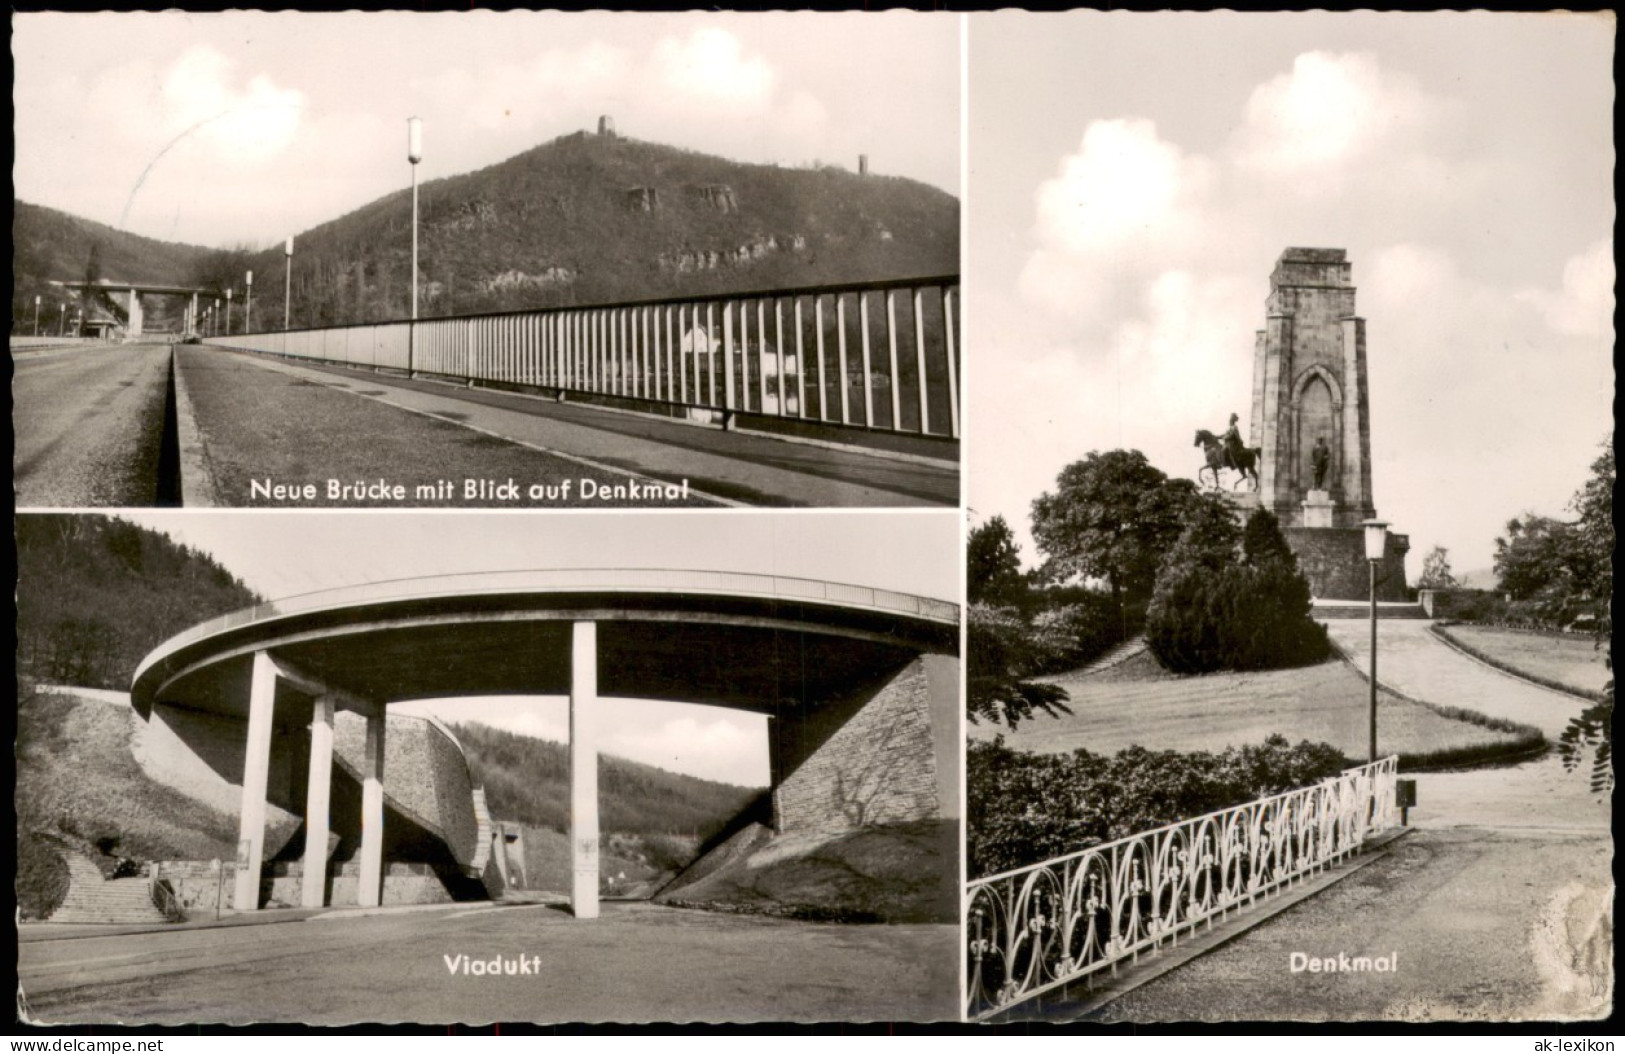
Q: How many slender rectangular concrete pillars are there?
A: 4